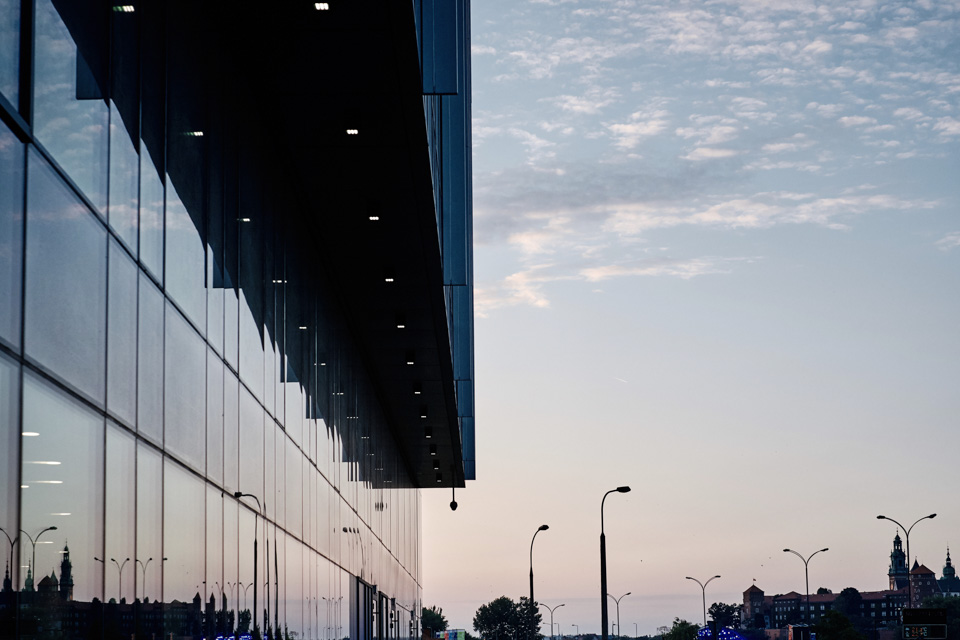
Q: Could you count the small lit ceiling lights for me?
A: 12